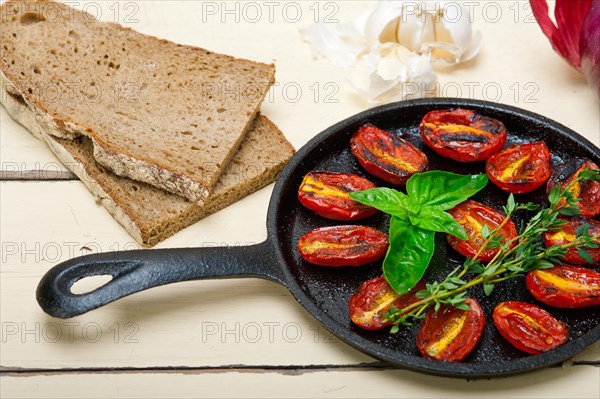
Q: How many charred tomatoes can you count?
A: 12